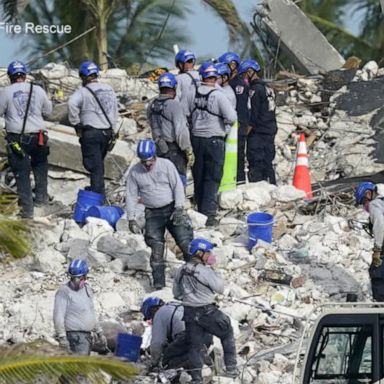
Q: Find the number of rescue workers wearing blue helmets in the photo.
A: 13